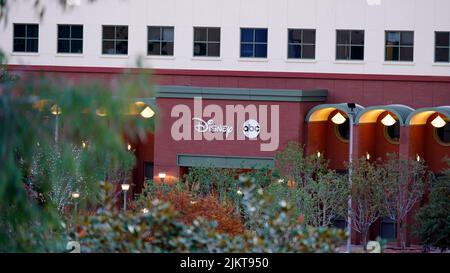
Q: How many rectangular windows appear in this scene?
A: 10